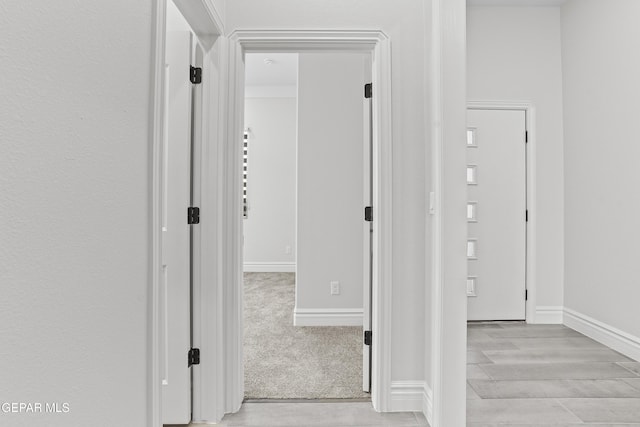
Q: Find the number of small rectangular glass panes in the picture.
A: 5